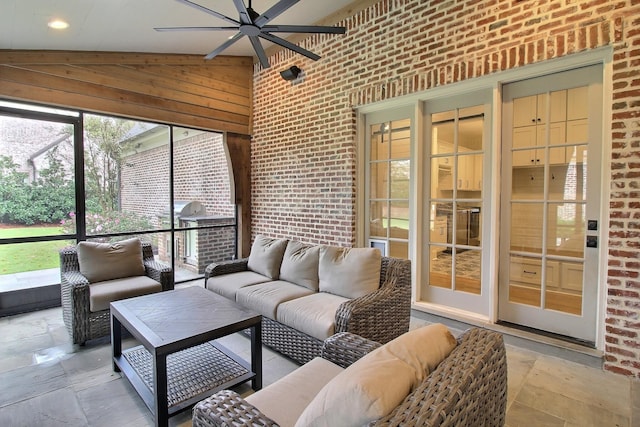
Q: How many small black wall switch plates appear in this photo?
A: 2